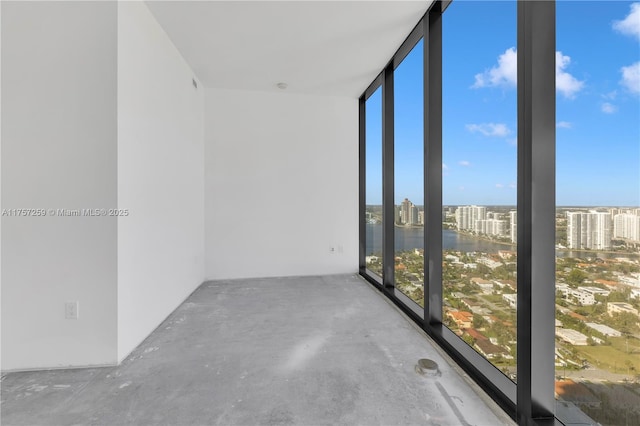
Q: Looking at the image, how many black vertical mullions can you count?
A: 4